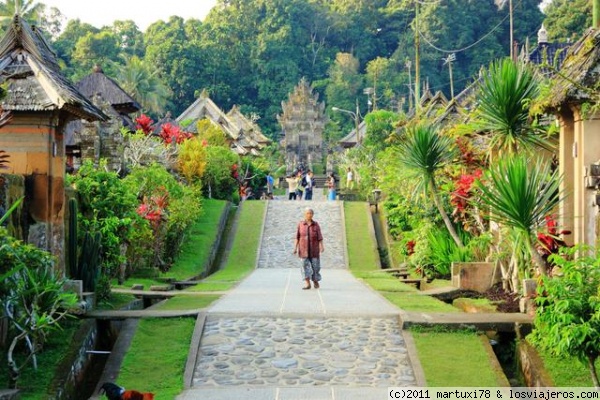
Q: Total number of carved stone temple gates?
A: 1